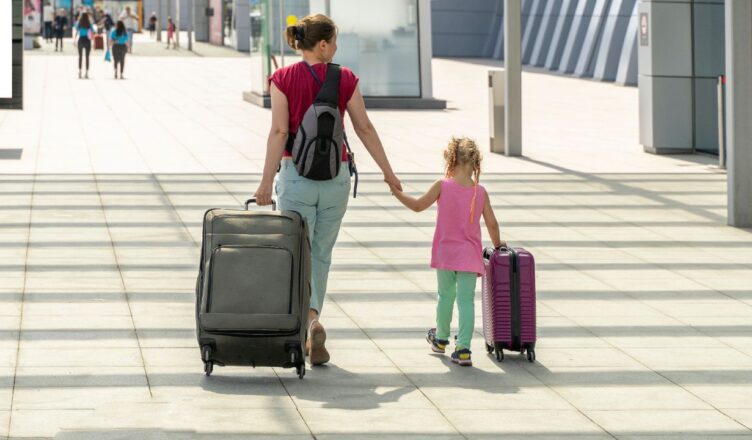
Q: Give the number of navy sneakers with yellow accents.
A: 2